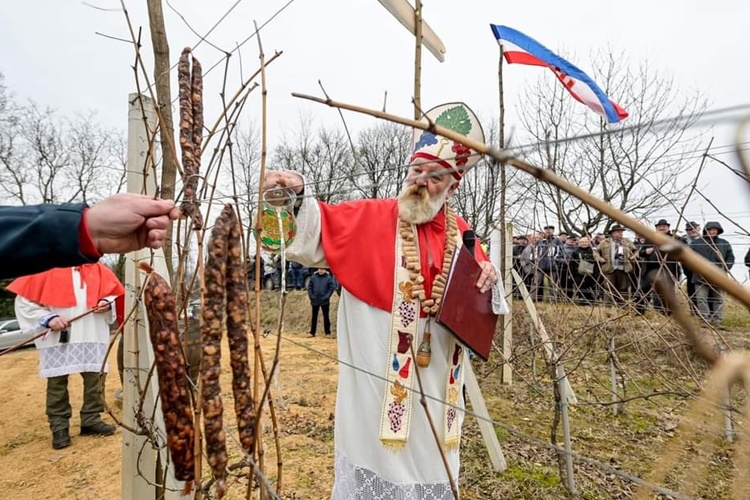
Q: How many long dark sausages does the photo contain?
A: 5